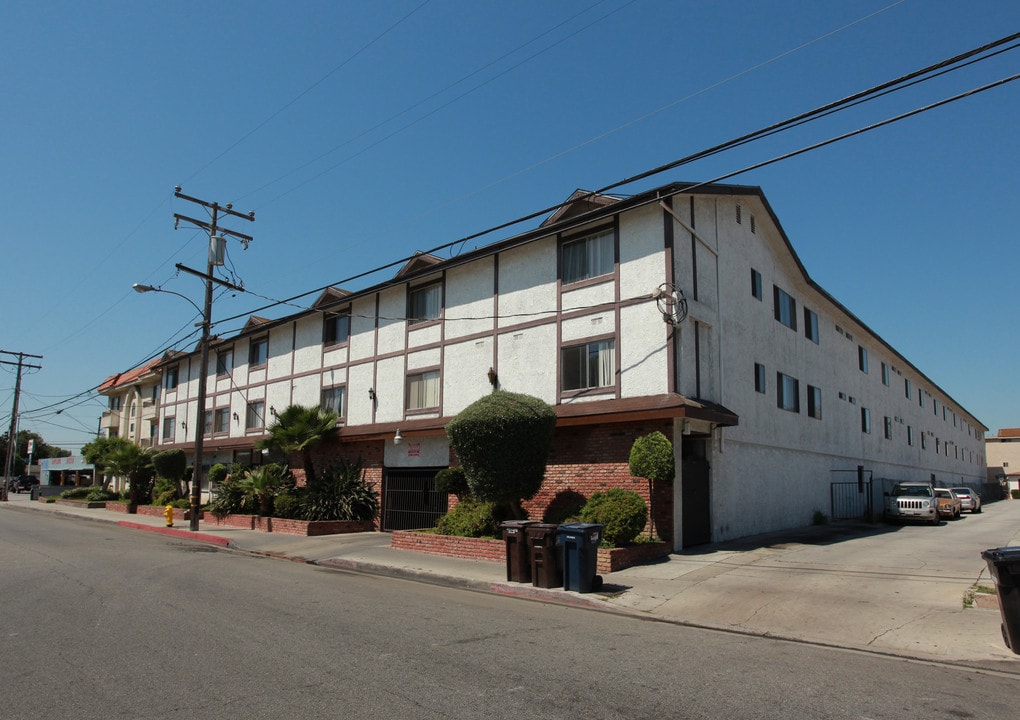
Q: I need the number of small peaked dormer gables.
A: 6